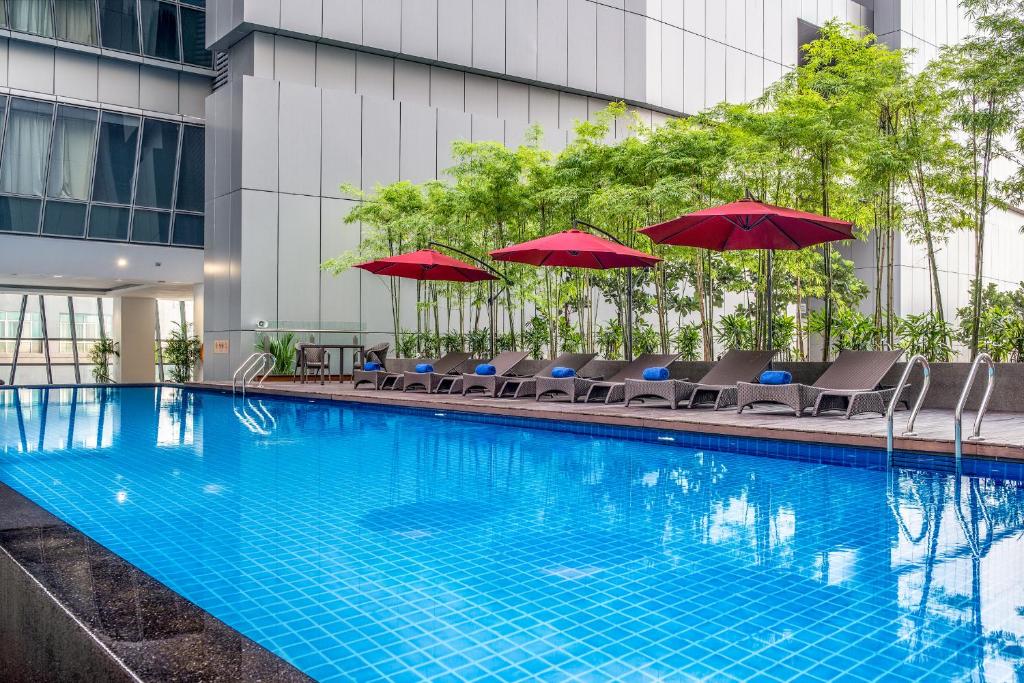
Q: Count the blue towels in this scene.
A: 6